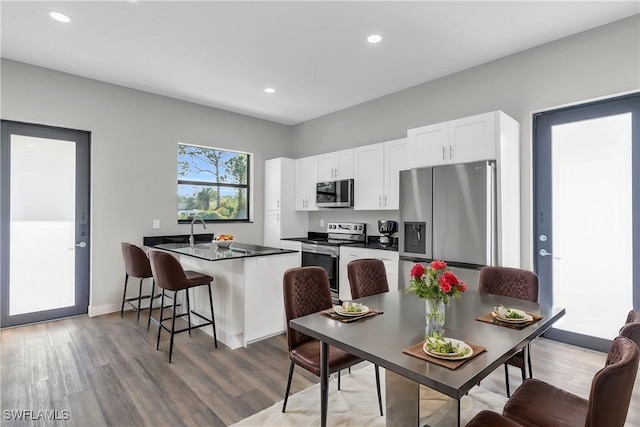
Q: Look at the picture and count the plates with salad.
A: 3